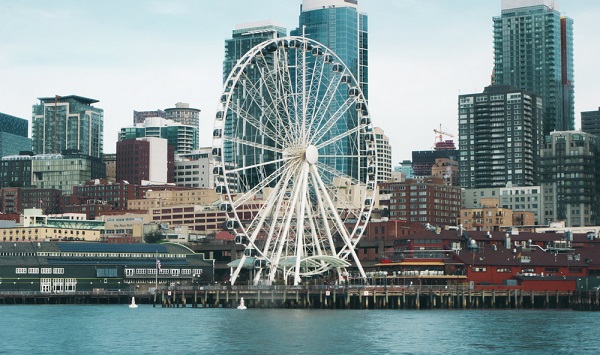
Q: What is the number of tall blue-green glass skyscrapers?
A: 3